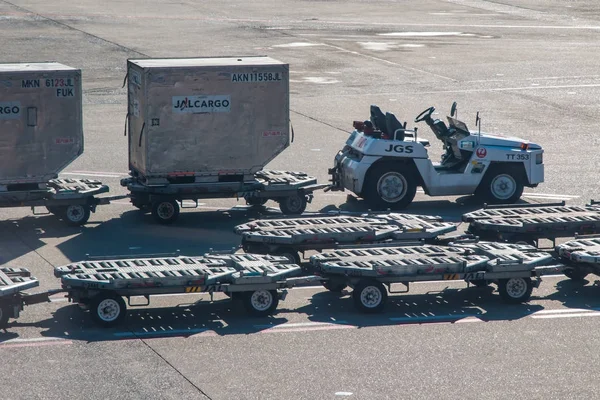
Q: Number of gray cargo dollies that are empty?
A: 6